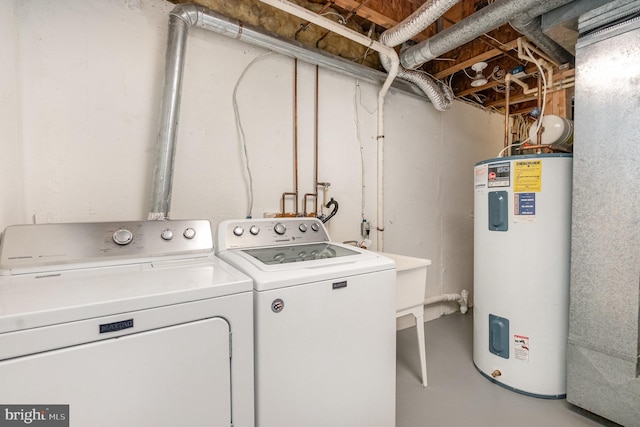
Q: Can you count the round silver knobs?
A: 8